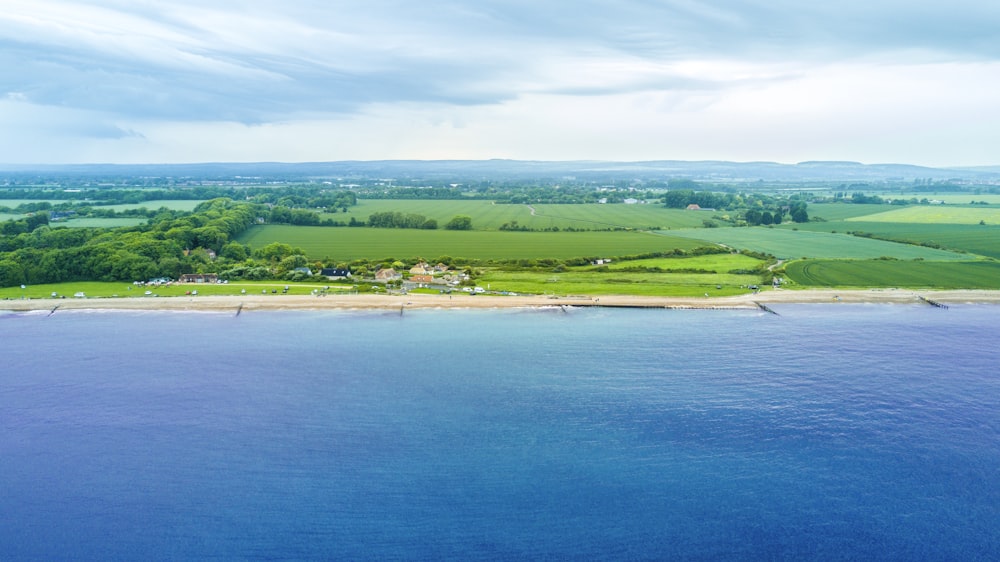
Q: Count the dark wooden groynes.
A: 6